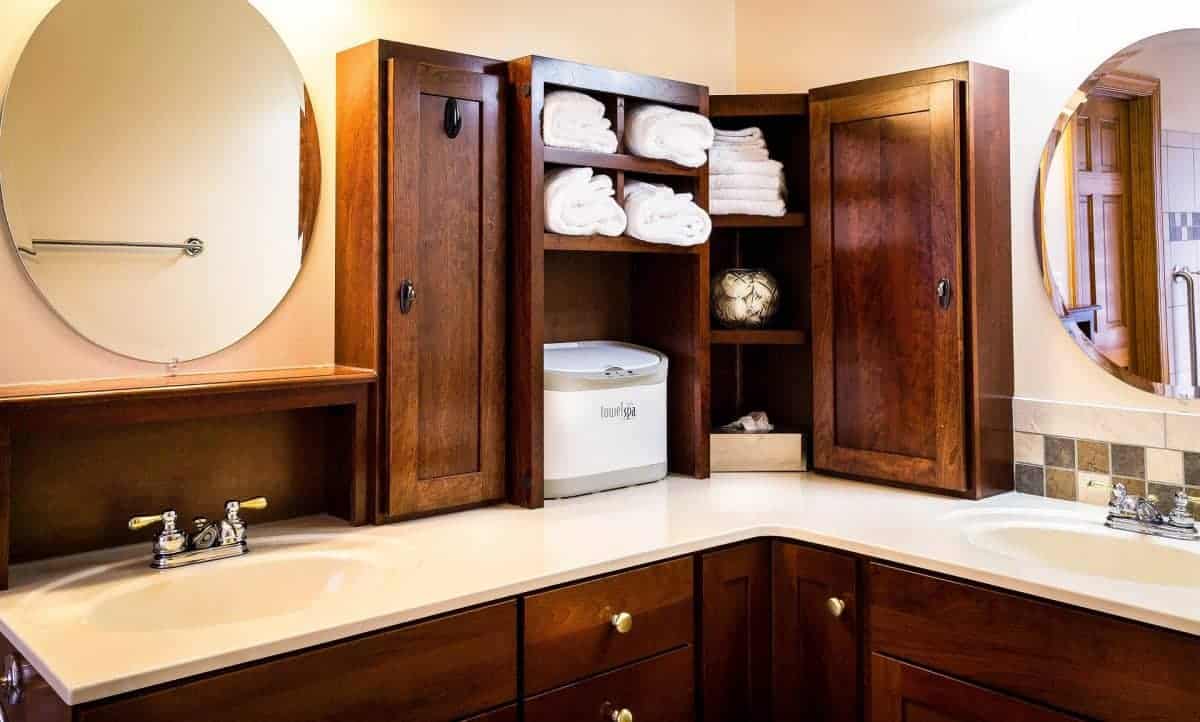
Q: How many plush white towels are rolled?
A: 4